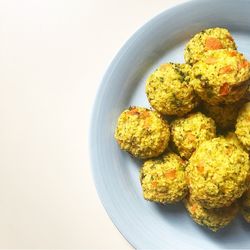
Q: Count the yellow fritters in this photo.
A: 11